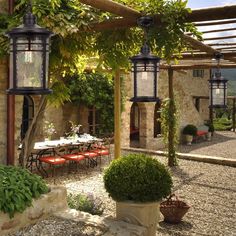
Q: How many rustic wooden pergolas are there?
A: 1